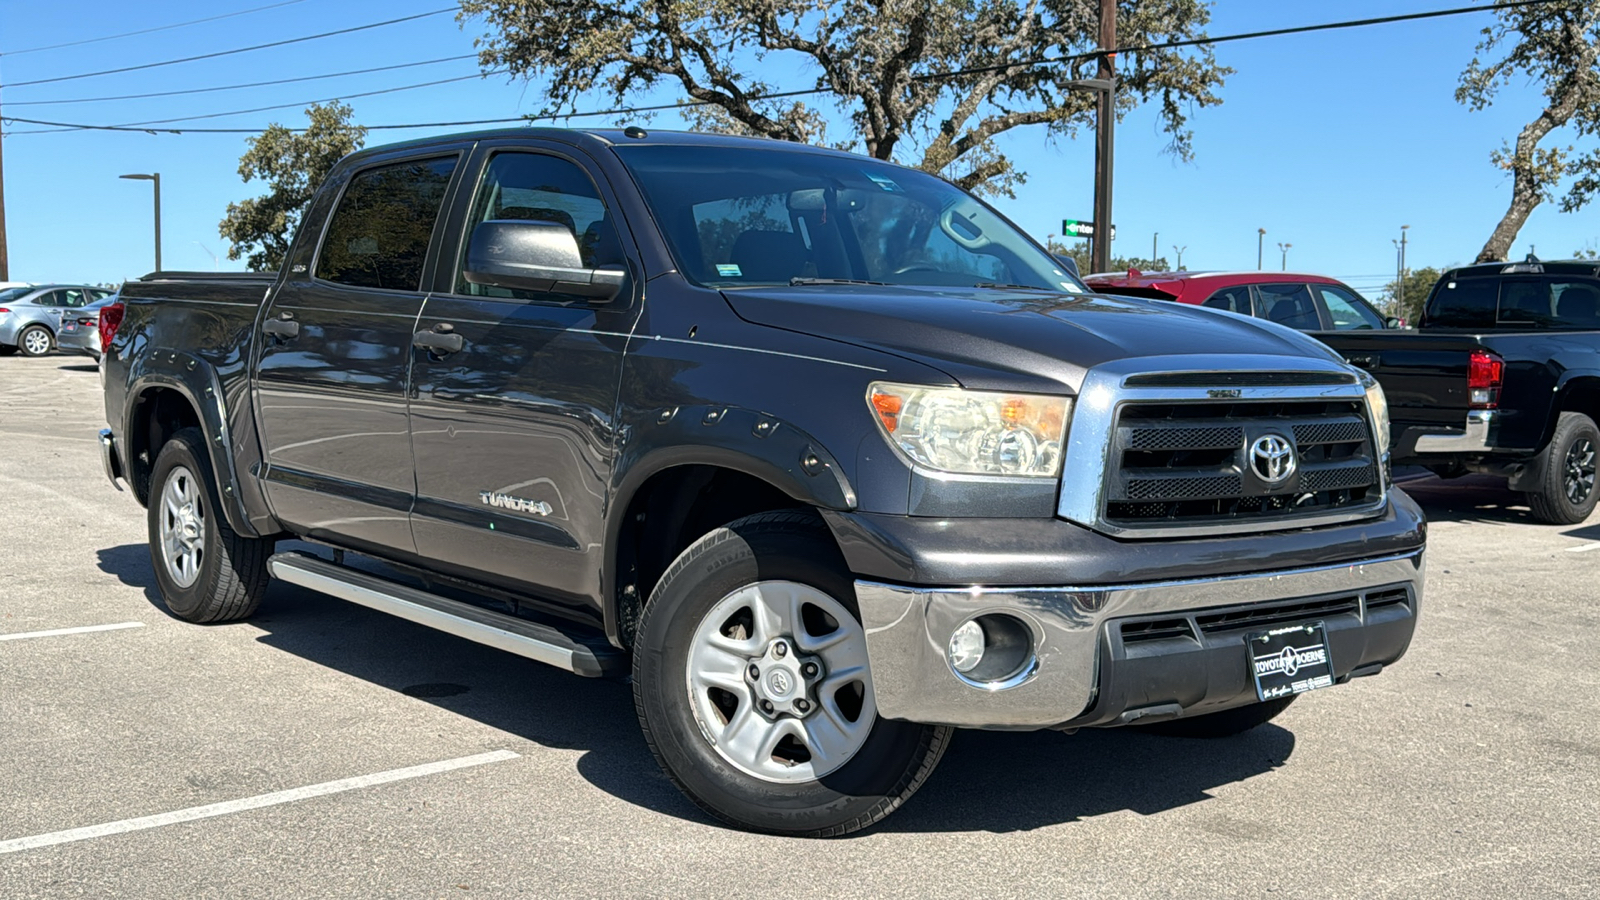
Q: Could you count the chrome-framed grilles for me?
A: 1